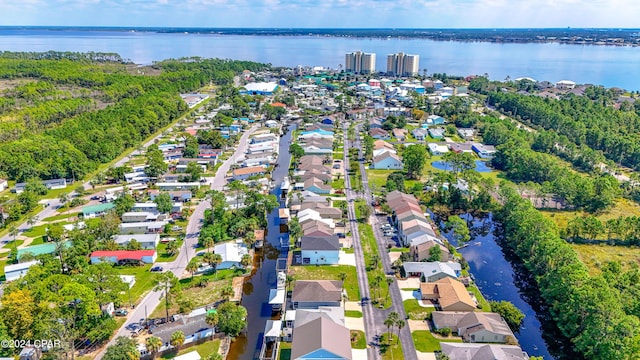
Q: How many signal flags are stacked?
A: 0